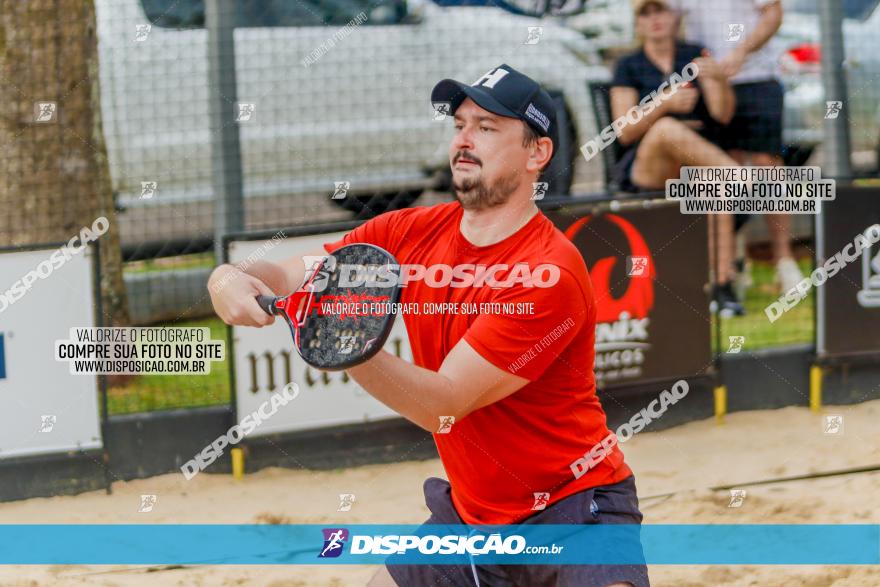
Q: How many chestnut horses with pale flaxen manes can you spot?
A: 0